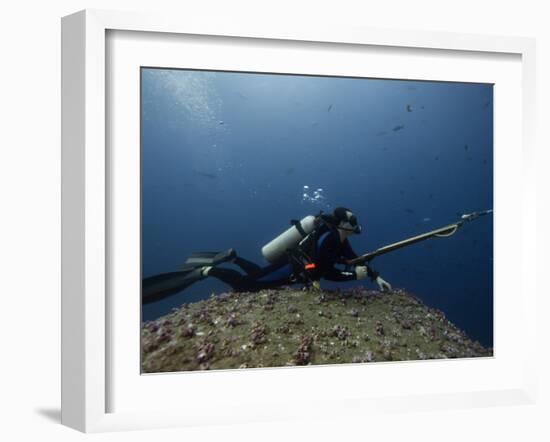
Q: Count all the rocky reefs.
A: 1